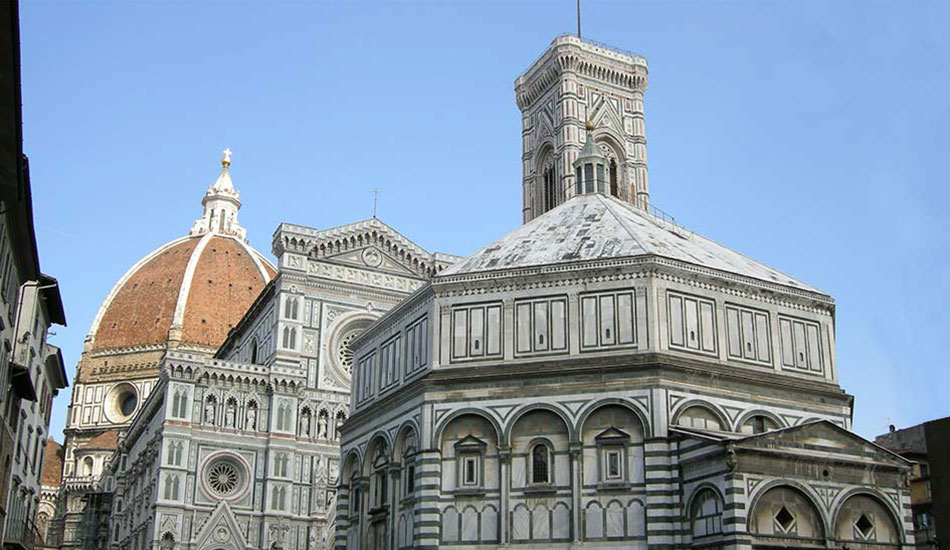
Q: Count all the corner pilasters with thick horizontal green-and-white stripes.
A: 5